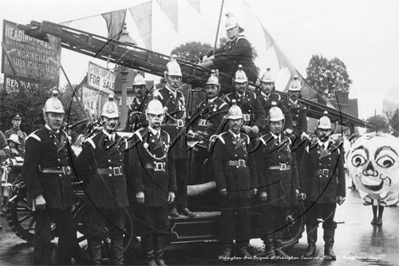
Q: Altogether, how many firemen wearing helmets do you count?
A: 13